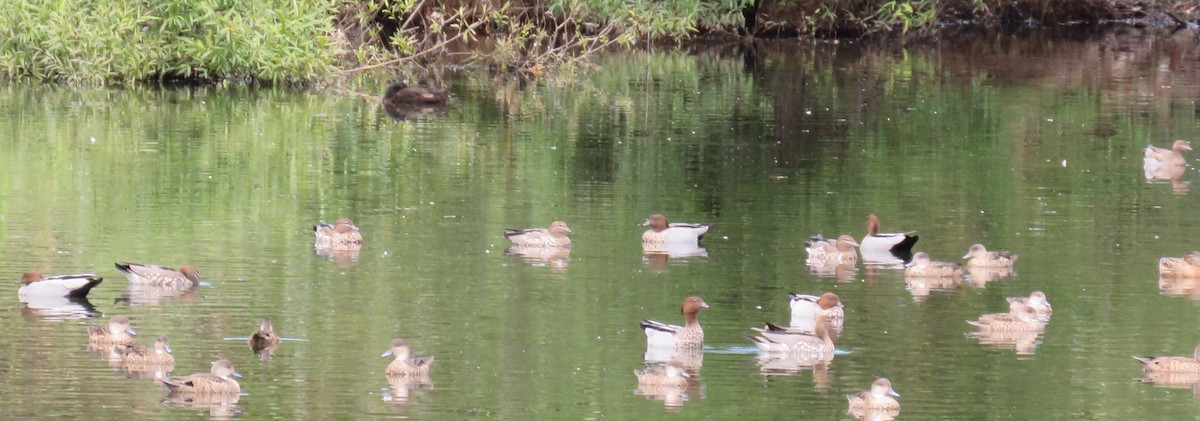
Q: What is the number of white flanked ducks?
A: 5